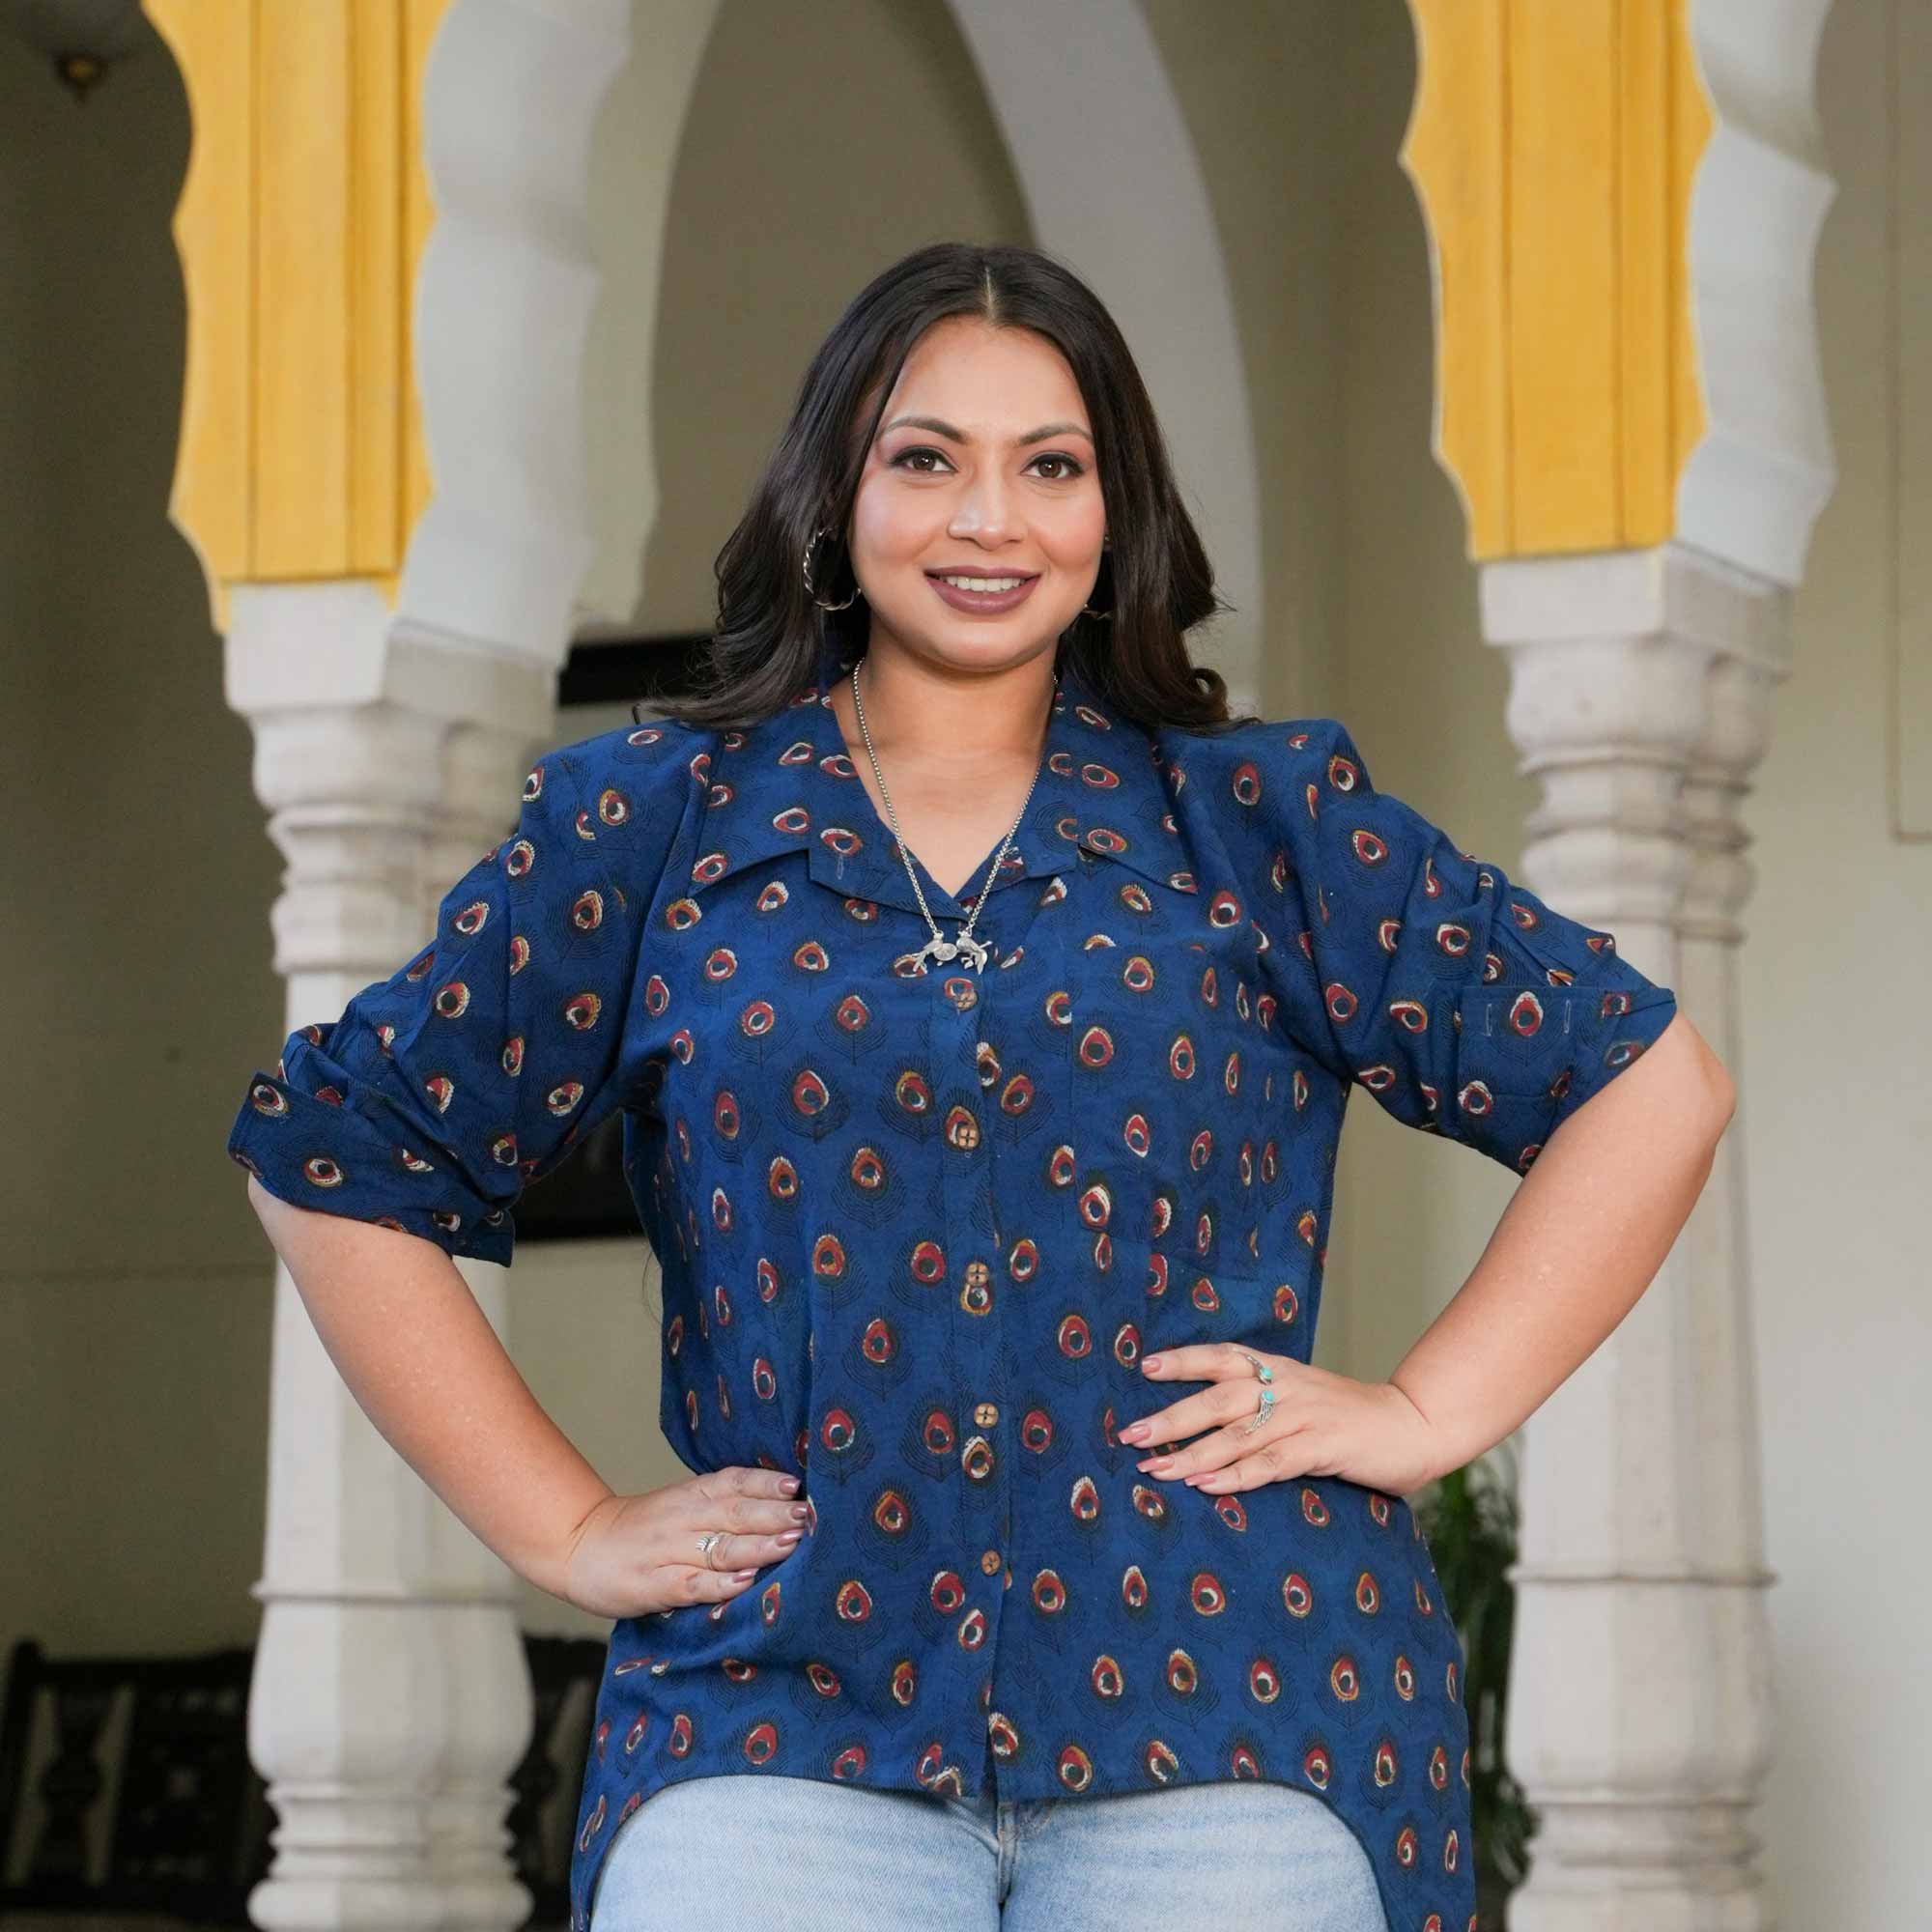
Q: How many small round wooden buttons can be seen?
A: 5